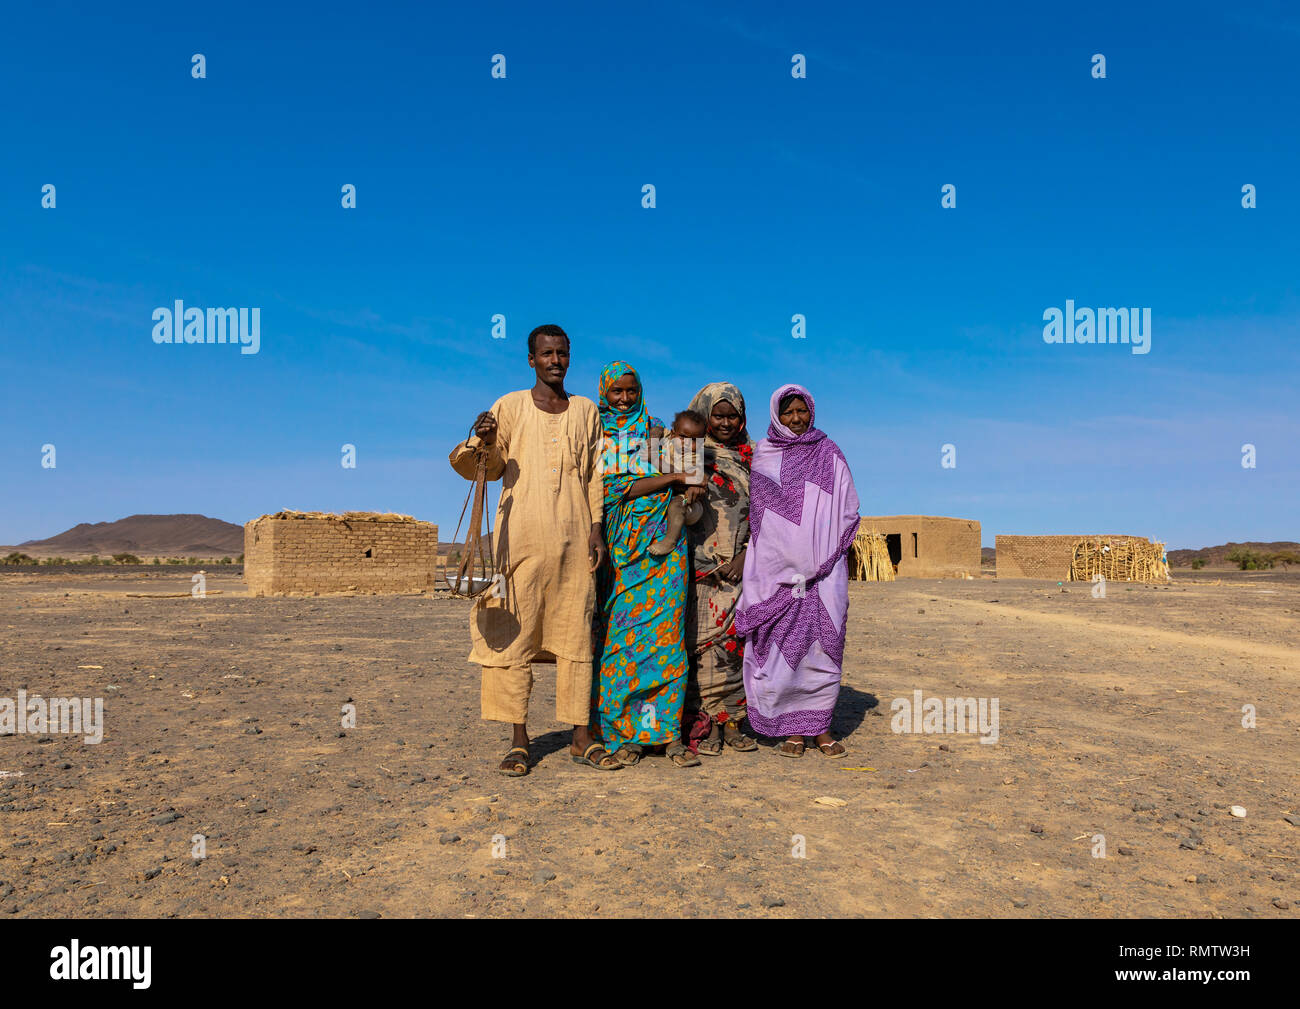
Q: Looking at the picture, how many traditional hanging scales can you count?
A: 1